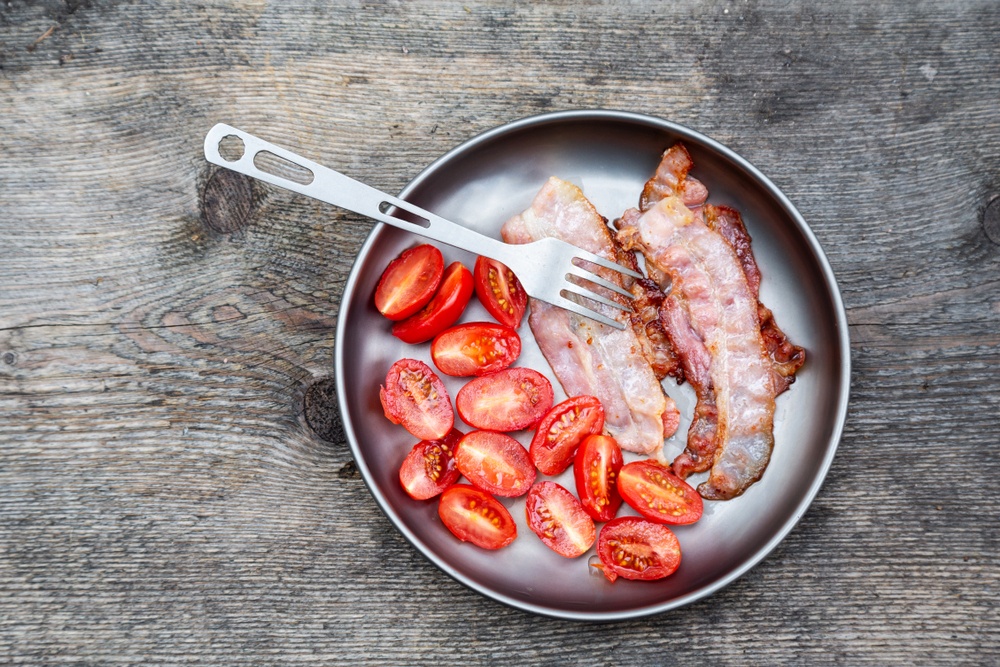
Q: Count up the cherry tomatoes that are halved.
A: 14